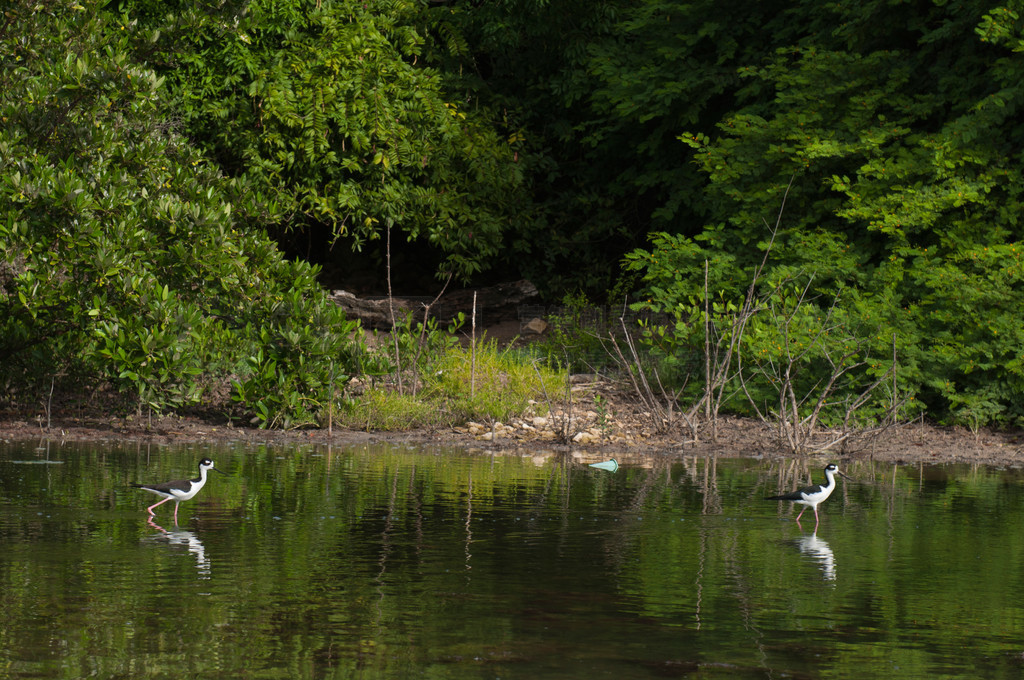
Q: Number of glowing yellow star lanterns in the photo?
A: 0